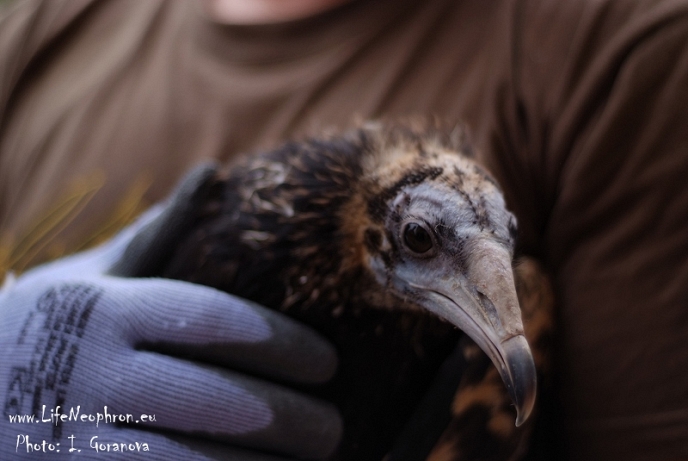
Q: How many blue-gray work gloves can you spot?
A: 1